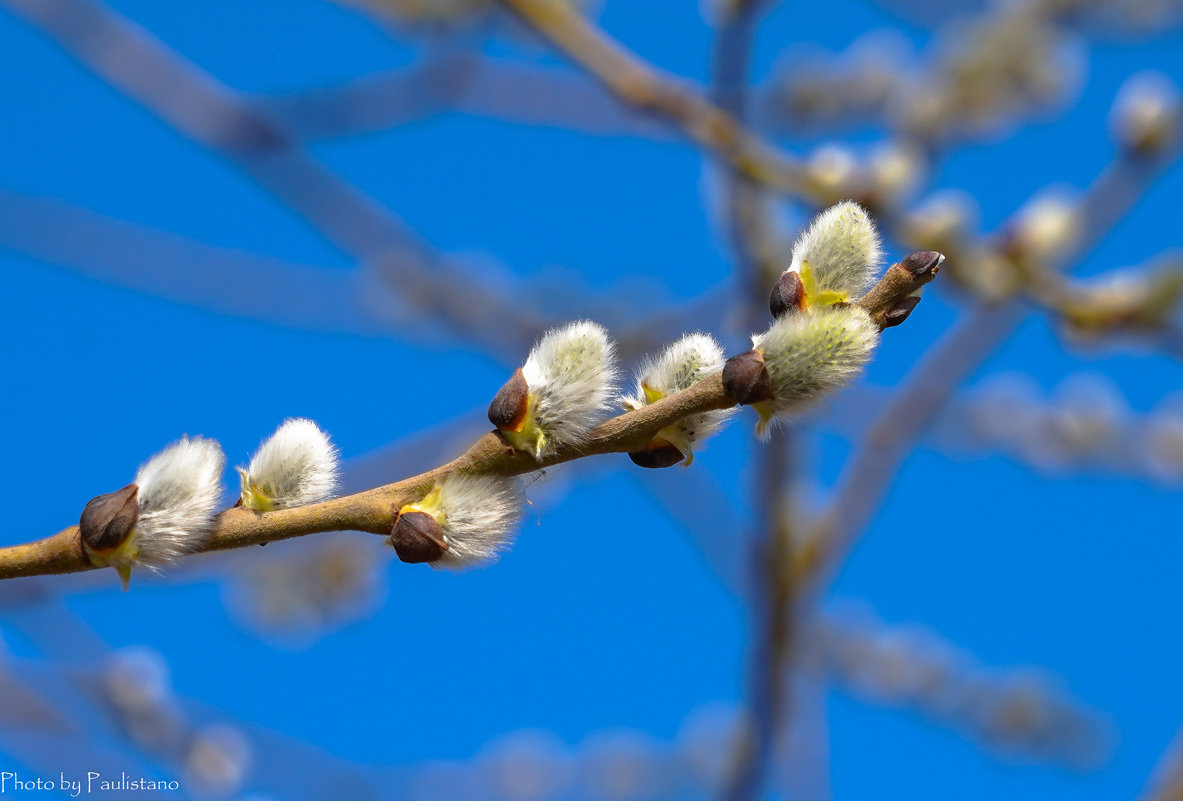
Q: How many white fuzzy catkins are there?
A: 7